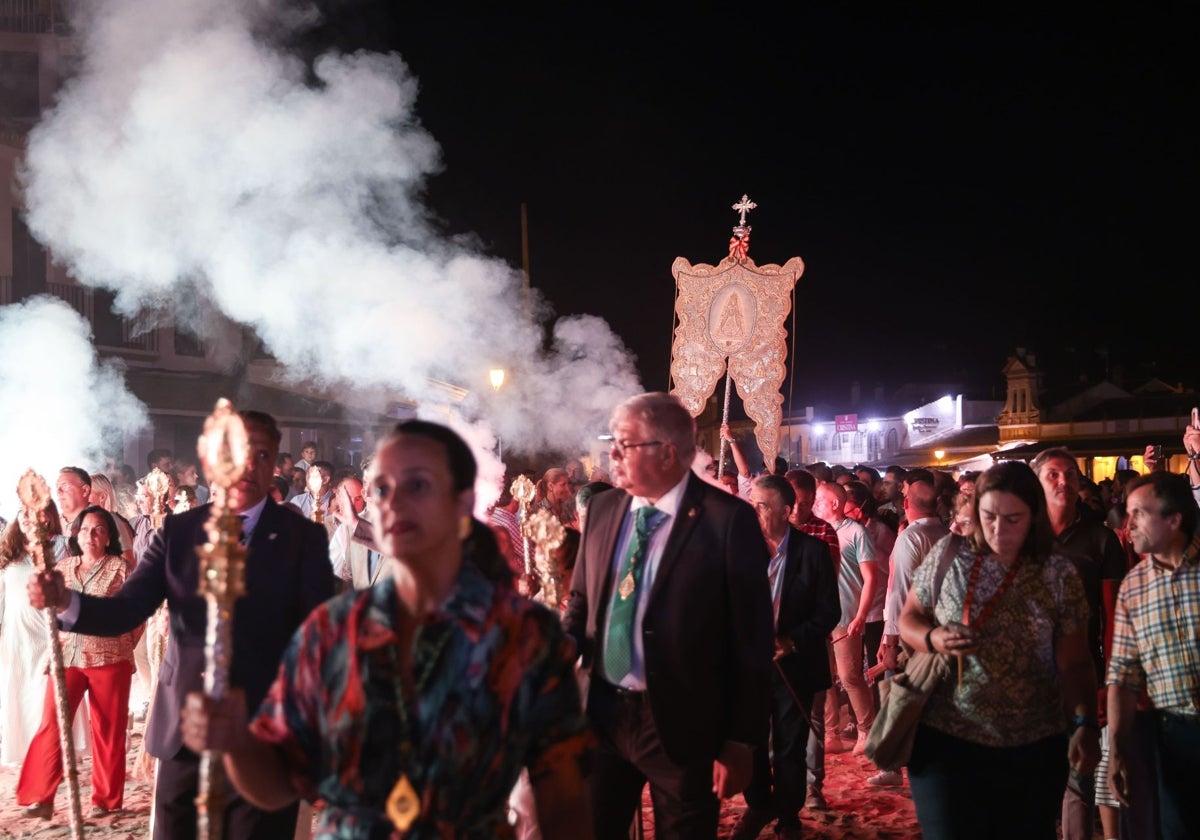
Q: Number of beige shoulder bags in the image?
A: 1